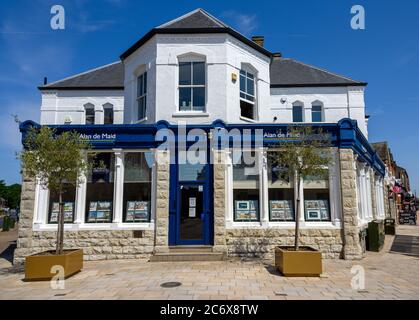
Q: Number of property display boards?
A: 6